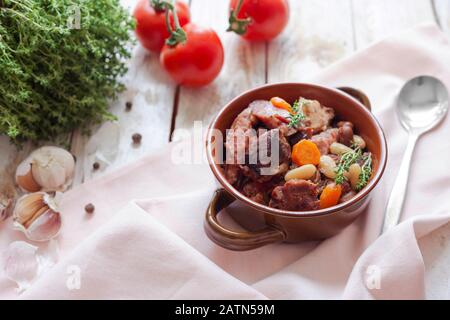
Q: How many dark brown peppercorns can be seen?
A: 4